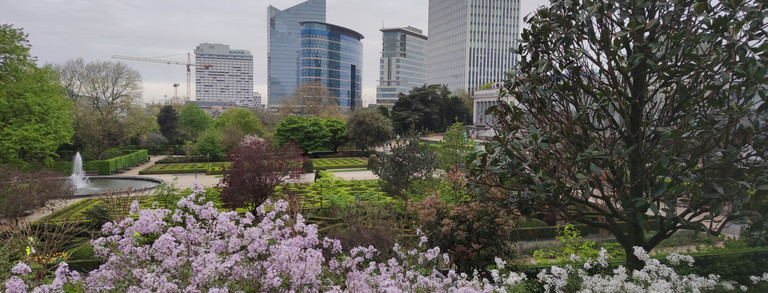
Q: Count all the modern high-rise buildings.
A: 5